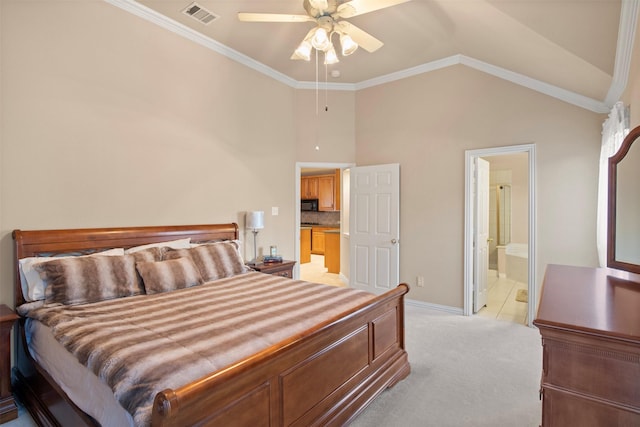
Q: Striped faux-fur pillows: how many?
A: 3